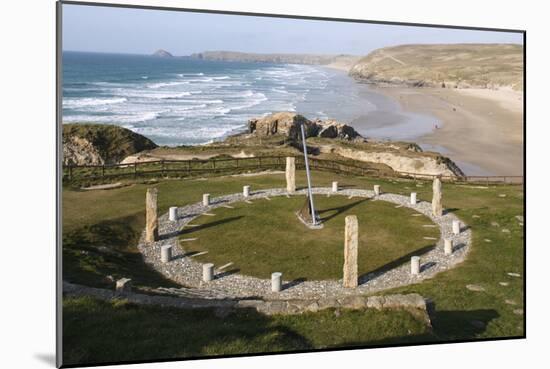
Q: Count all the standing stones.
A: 4